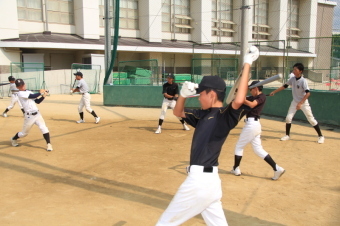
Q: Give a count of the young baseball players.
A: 7